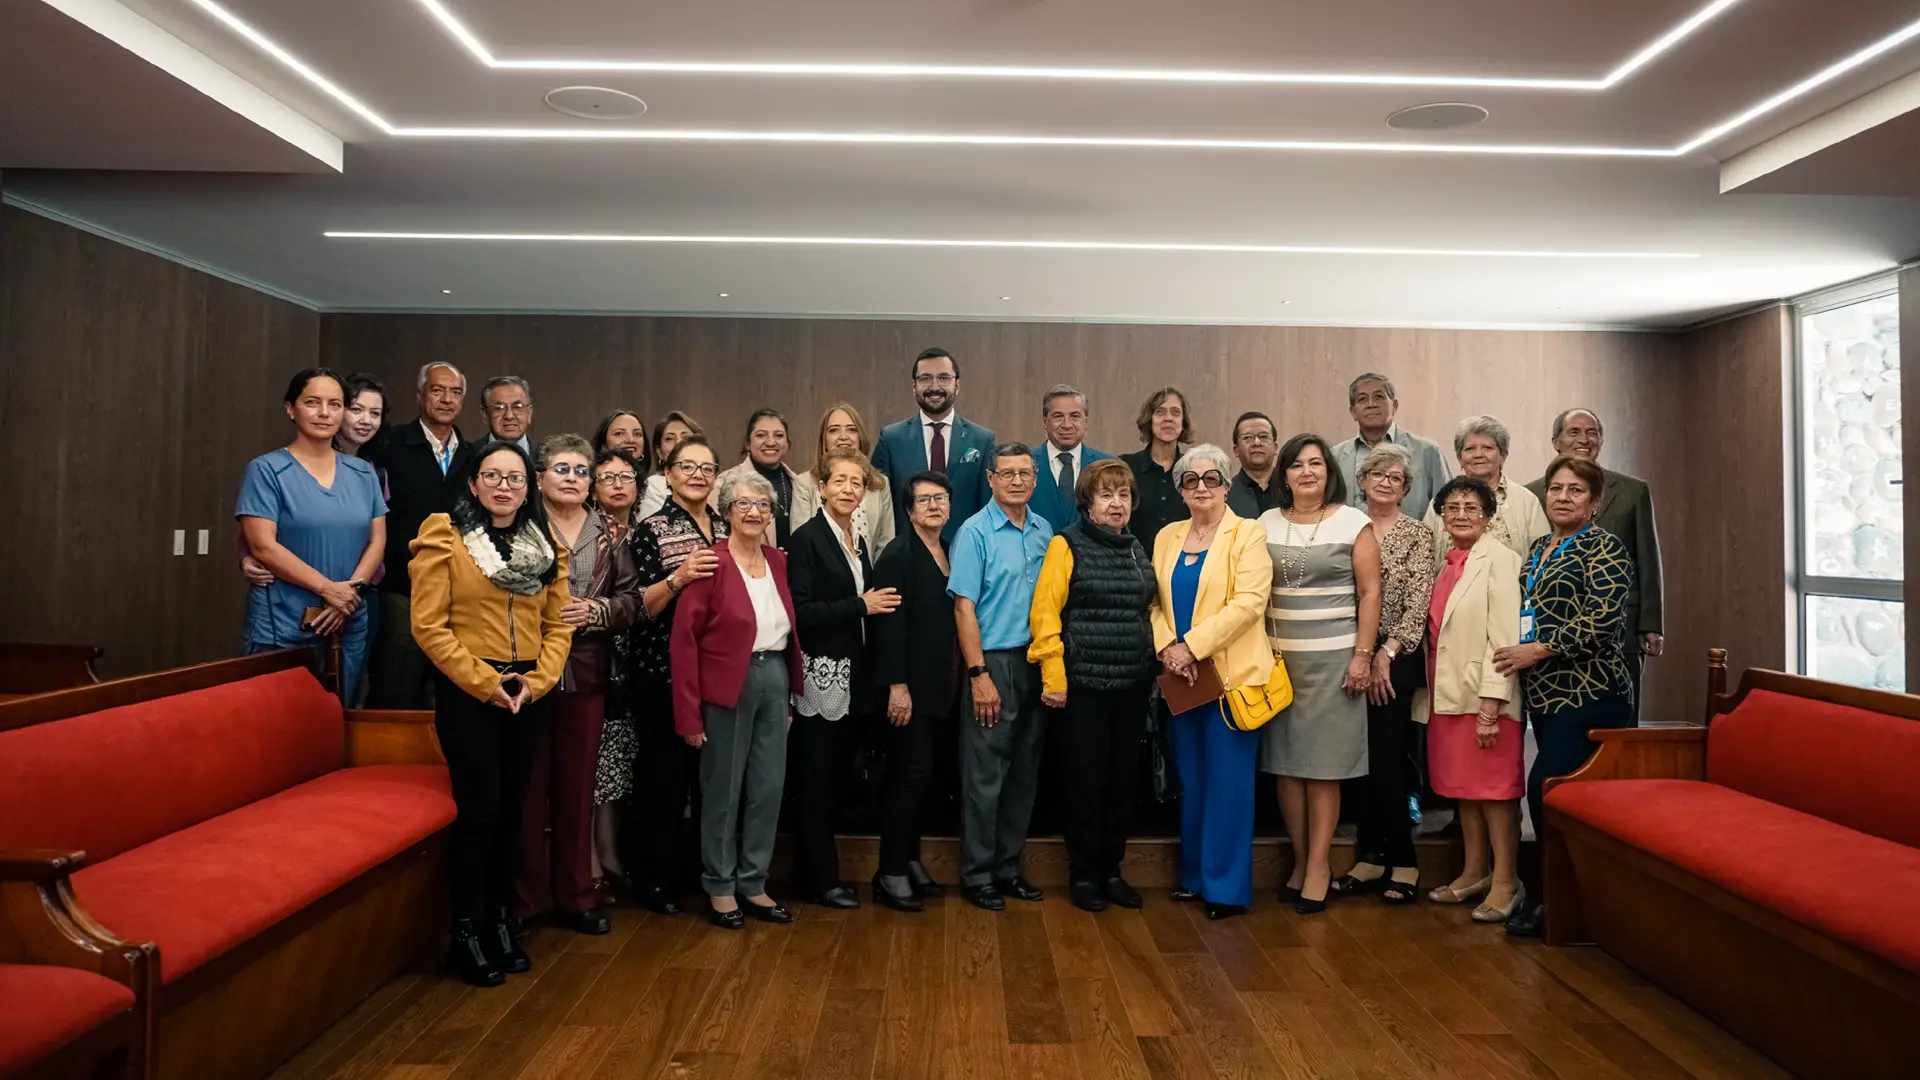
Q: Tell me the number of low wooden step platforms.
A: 1